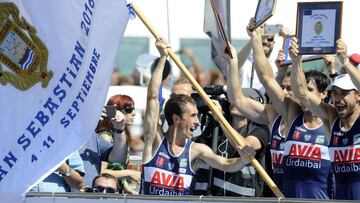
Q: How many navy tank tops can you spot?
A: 4